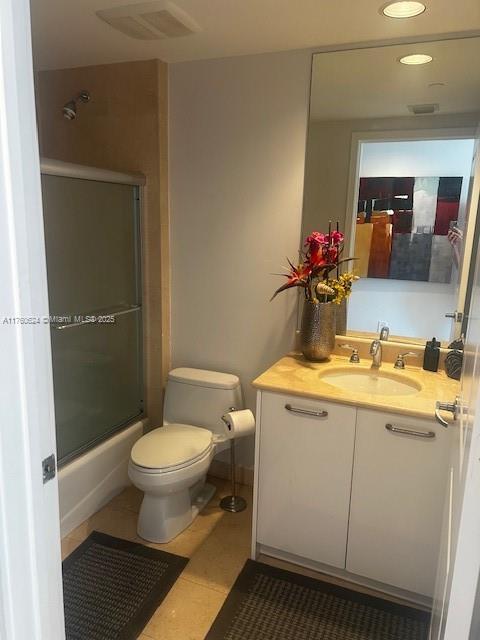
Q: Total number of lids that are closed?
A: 1